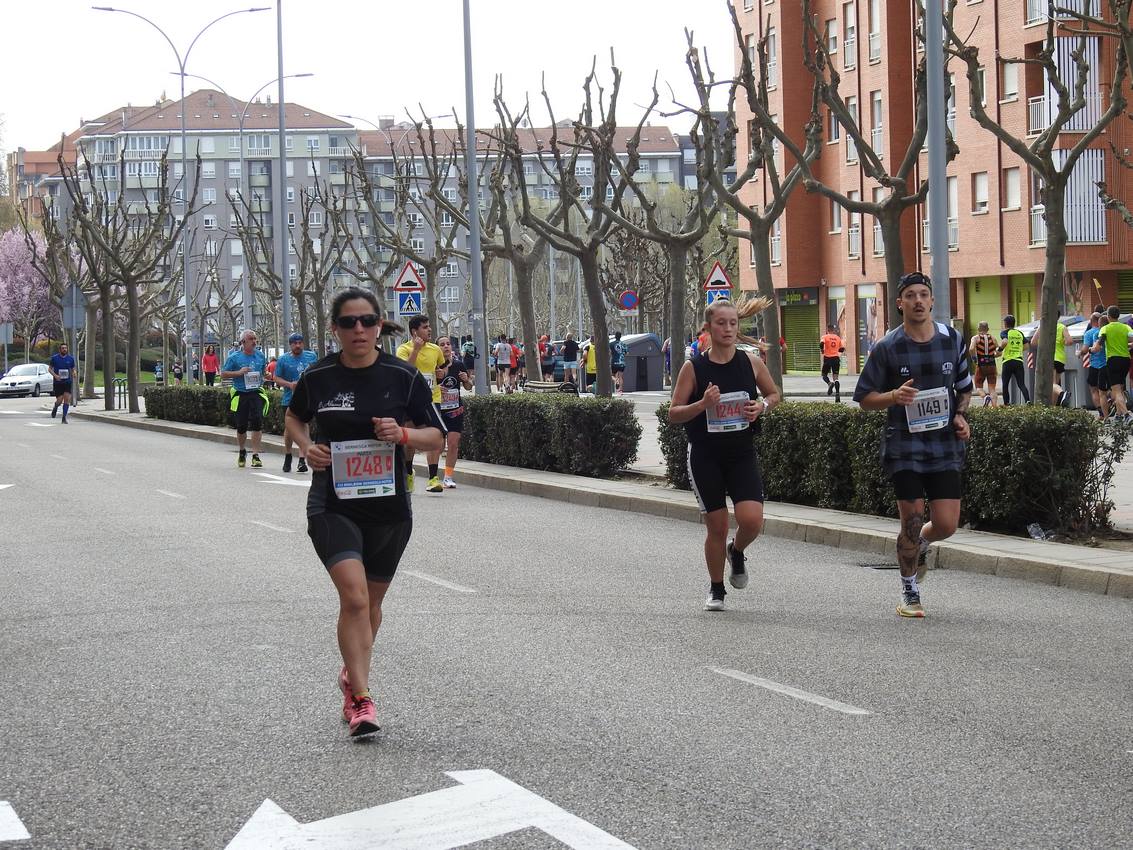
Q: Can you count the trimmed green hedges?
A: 3